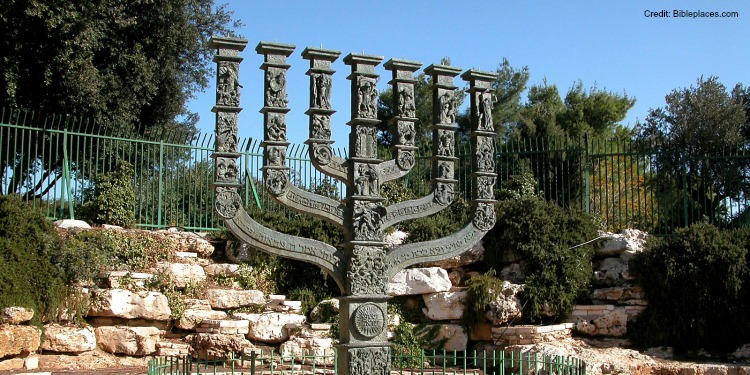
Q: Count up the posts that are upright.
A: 7